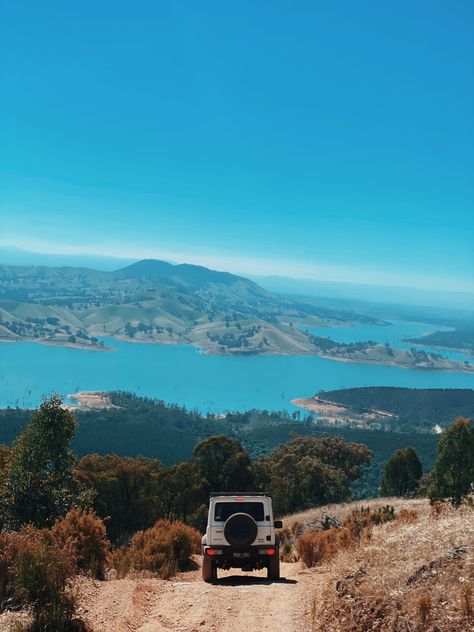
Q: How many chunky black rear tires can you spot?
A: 2